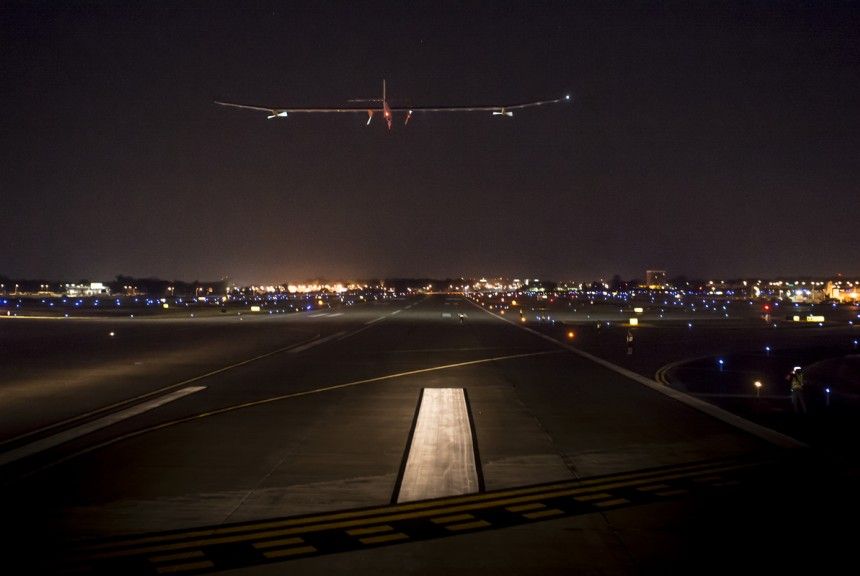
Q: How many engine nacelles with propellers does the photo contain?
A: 4